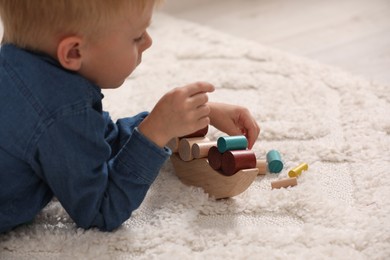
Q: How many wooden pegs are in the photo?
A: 11